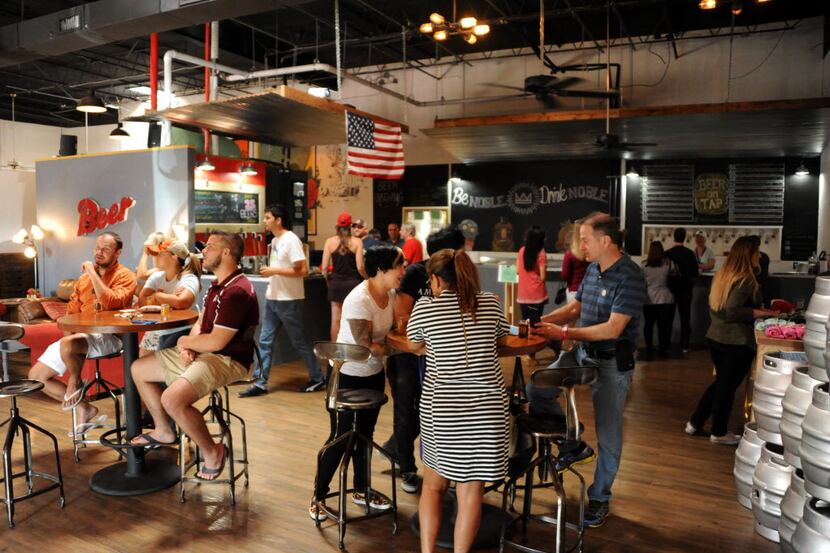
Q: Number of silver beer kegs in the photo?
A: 9